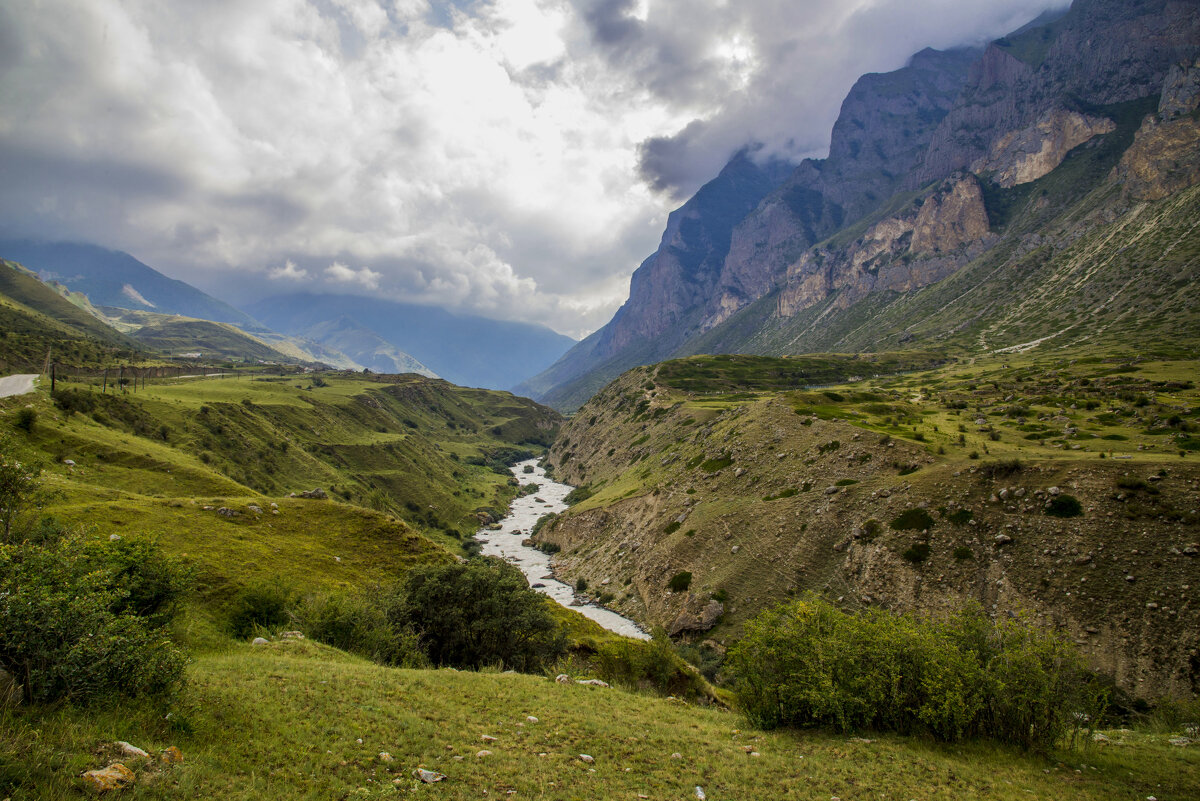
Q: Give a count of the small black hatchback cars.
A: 0